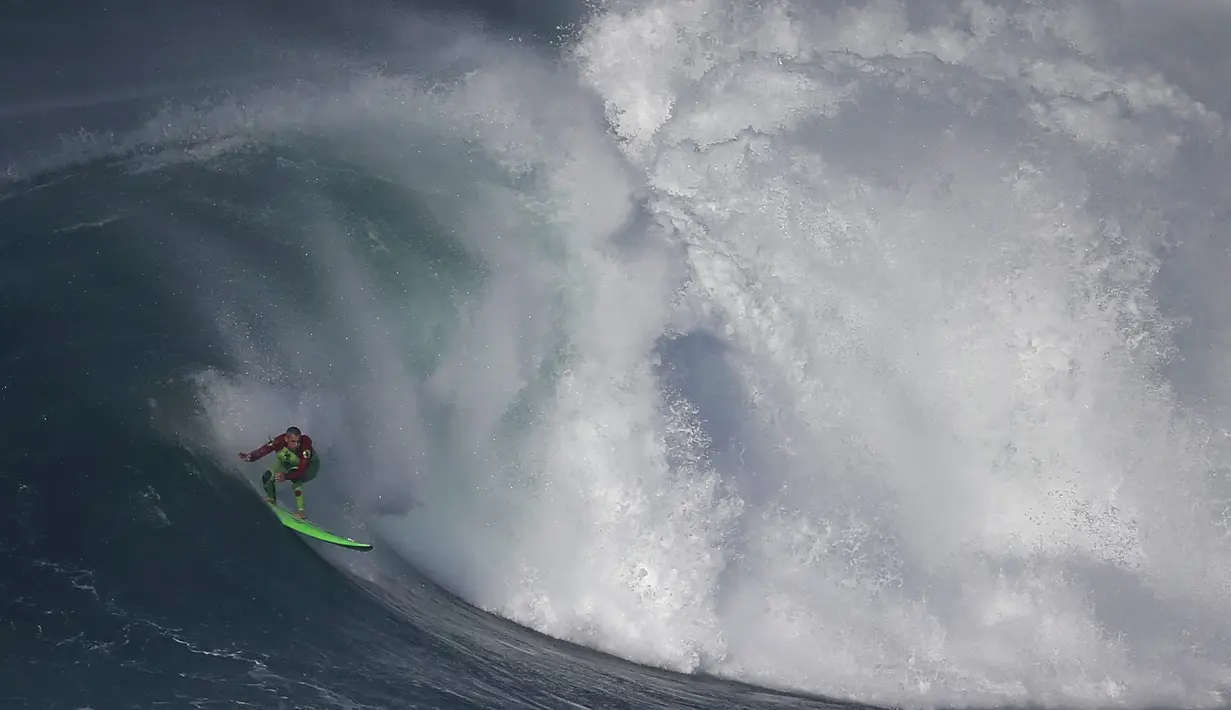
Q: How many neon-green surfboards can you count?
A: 1